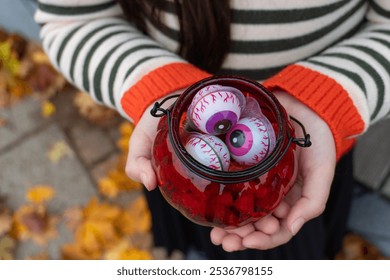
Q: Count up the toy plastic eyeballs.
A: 3